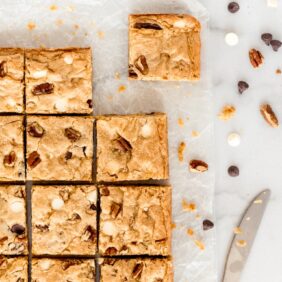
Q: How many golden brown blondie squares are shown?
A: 12